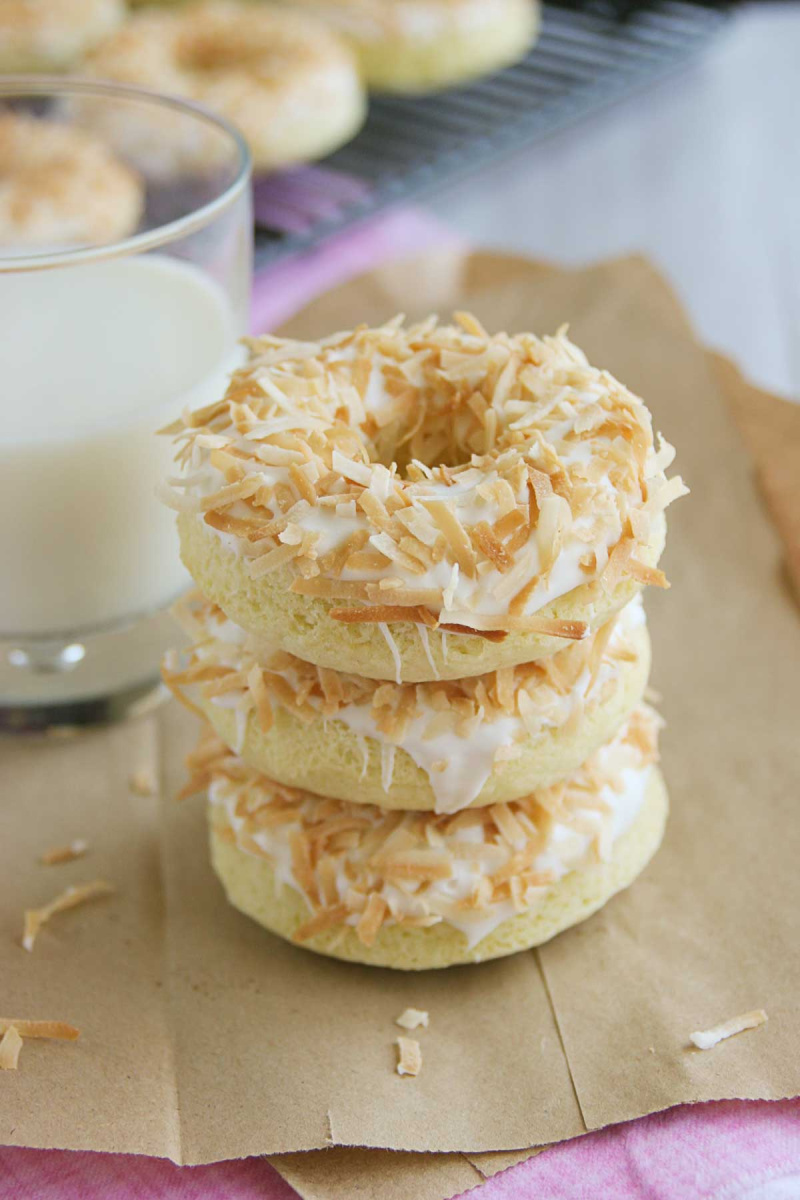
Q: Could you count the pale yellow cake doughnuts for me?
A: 7